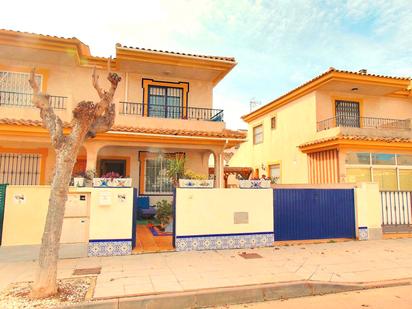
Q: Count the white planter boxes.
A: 3